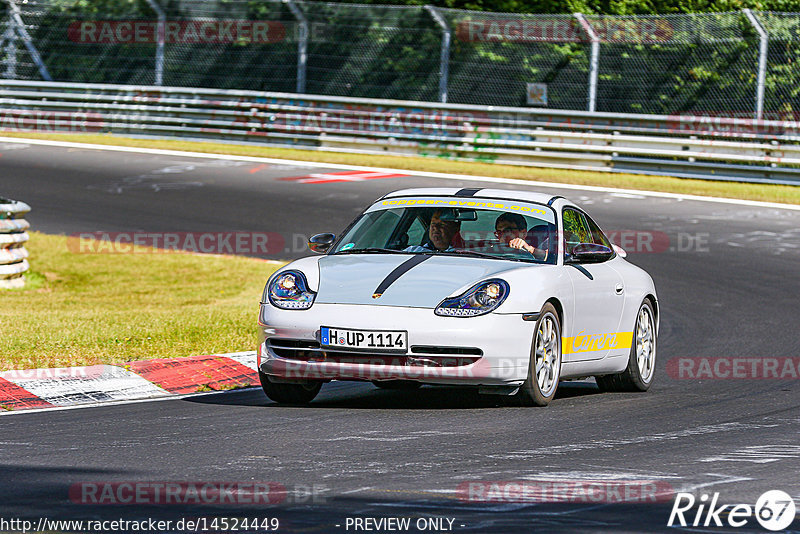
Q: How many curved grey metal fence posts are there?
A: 5